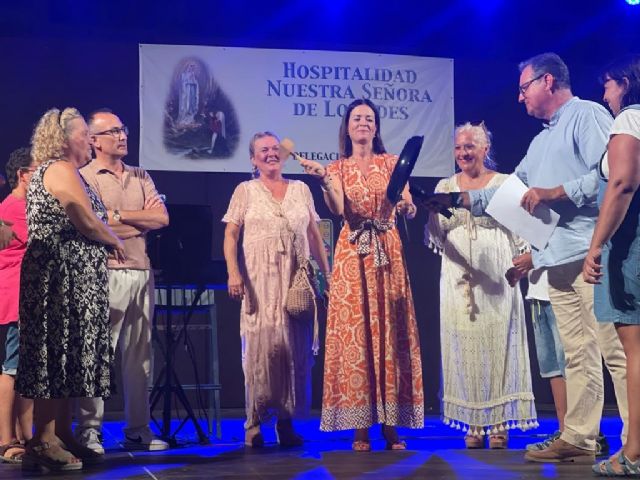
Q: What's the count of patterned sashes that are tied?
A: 1